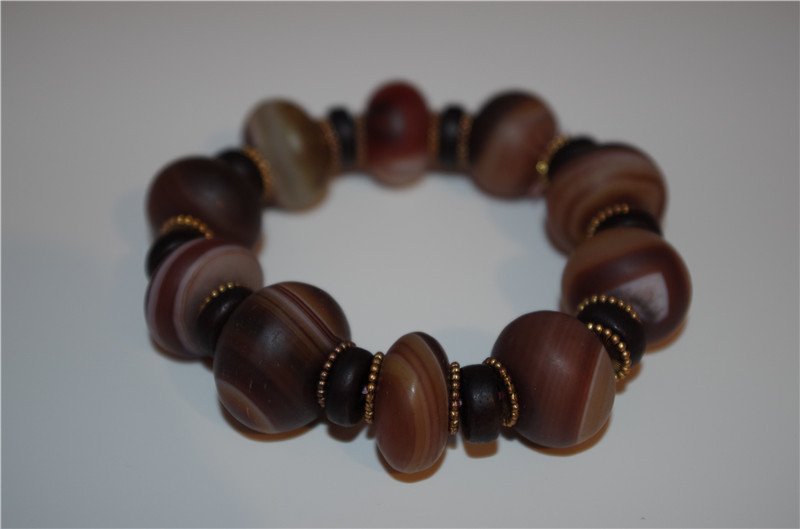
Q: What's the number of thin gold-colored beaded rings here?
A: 15